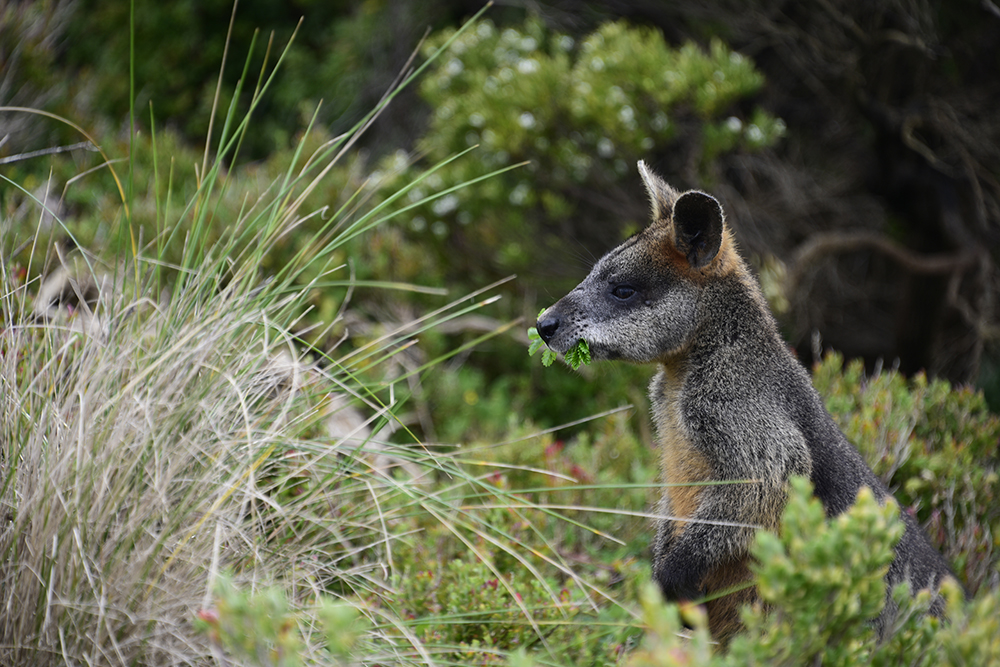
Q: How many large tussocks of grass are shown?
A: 1